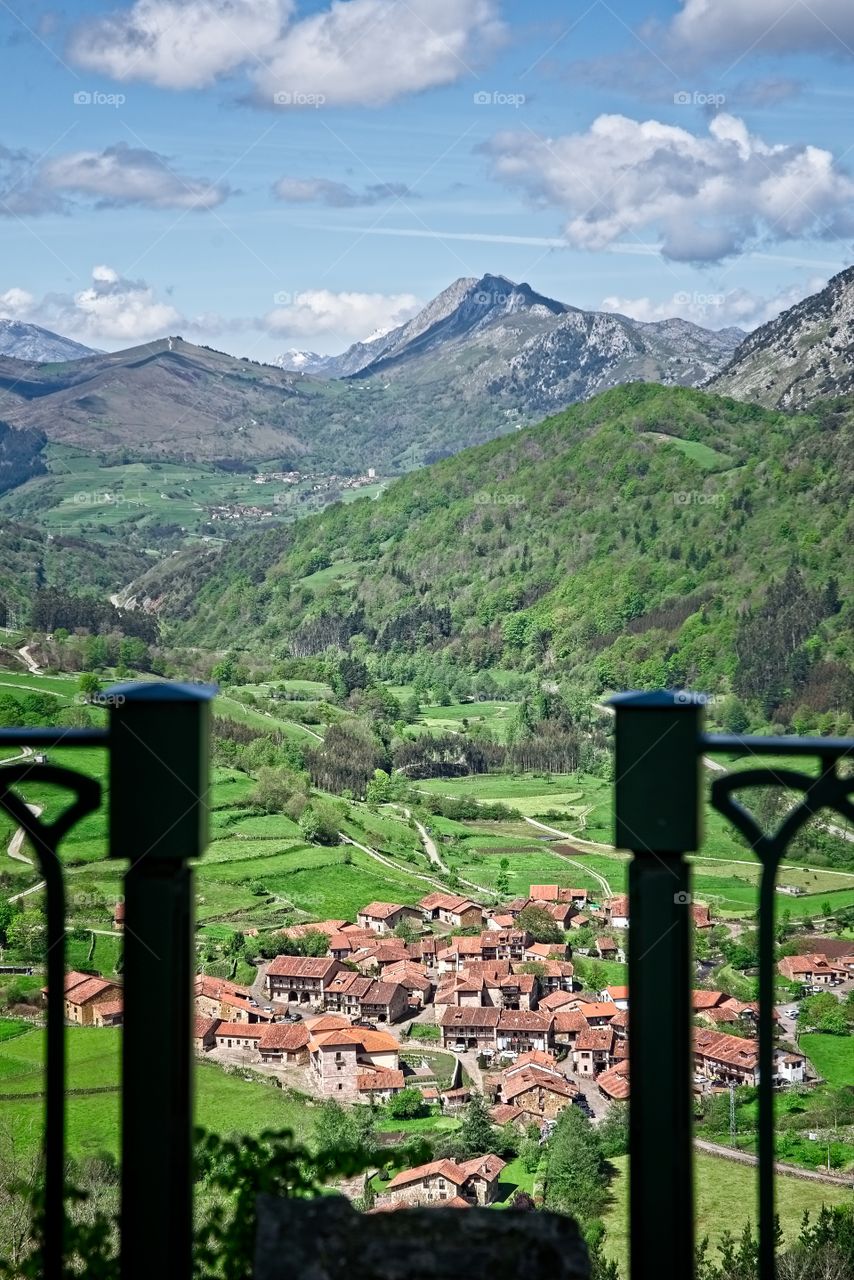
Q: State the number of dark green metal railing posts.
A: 2